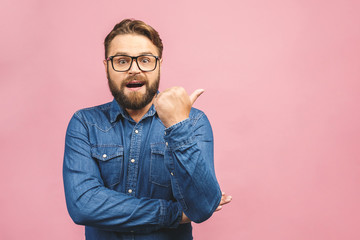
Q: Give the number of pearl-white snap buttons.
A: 7